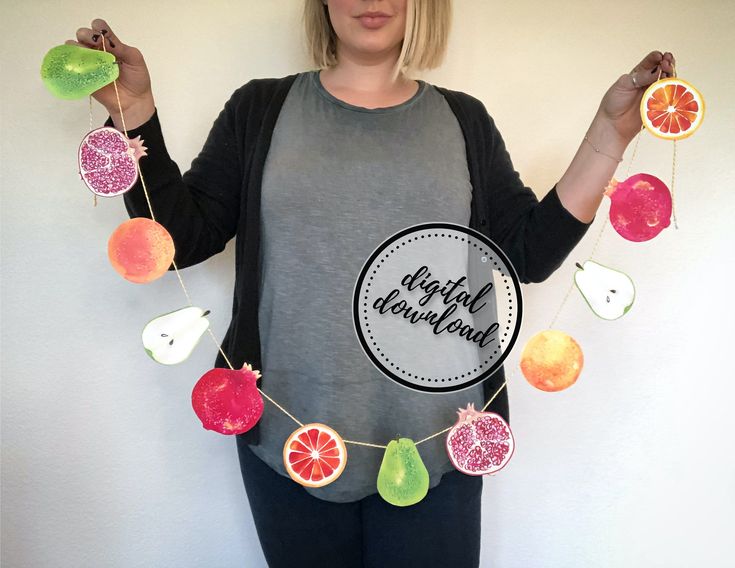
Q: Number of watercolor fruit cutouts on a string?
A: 12